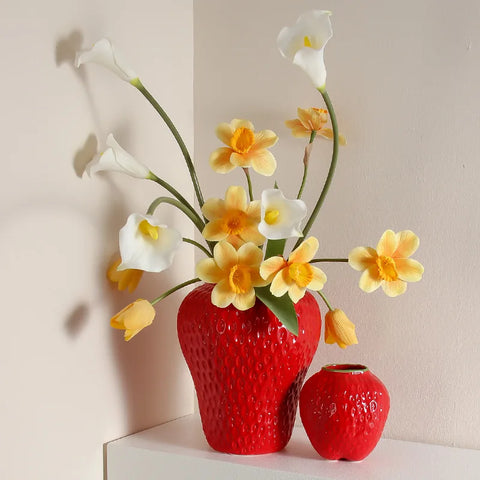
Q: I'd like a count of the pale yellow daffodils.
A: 6